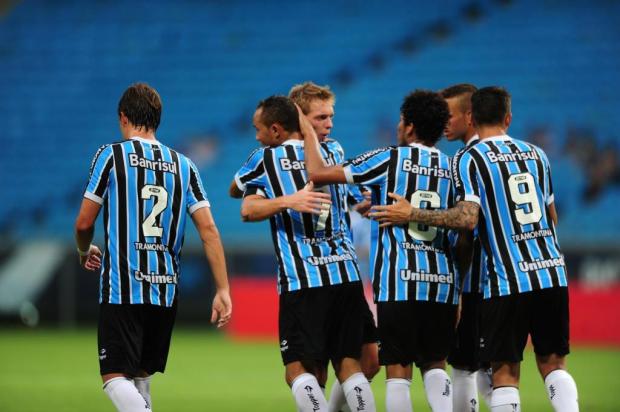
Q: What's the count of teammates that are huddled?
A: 5